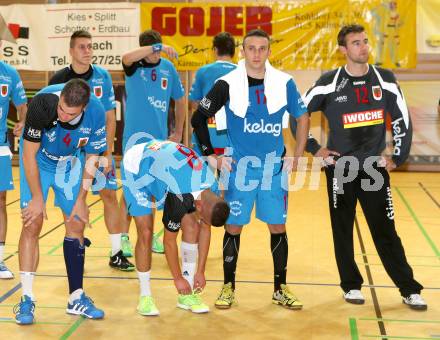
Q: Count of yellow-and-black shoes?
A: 2